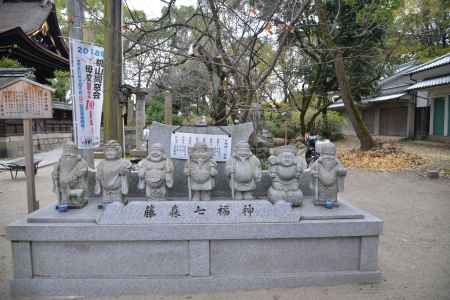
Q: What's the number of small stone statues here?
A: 7